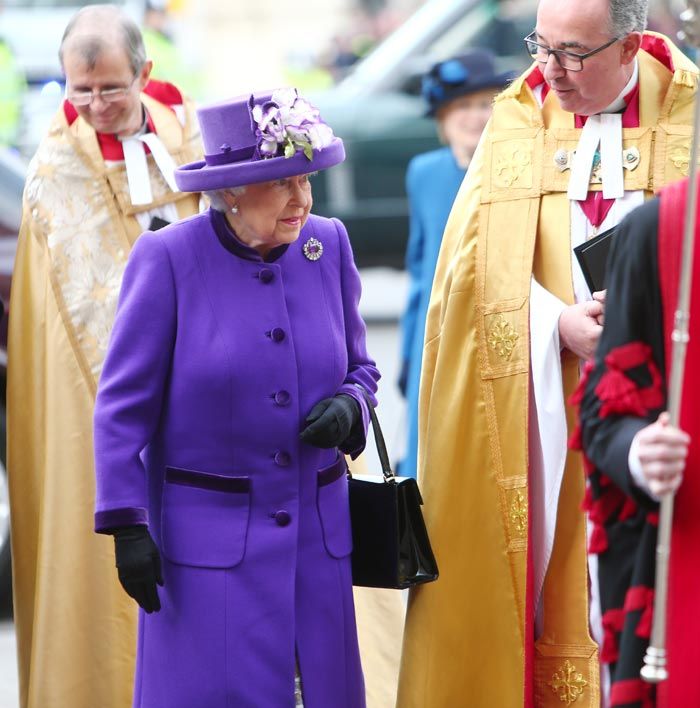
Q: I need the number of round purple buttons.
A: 5